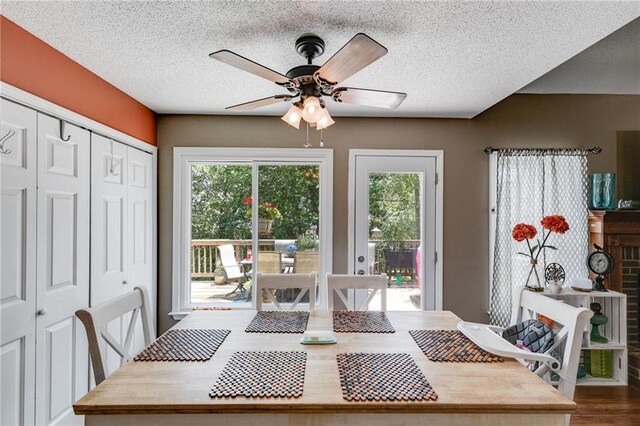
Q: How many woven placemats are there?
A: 6